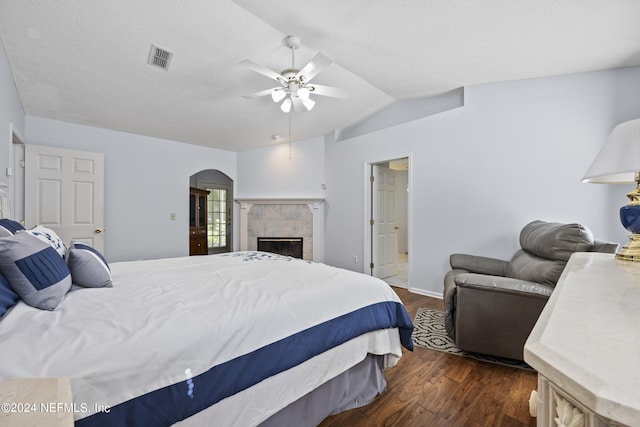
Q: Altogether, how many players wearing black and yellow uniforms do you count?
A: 0